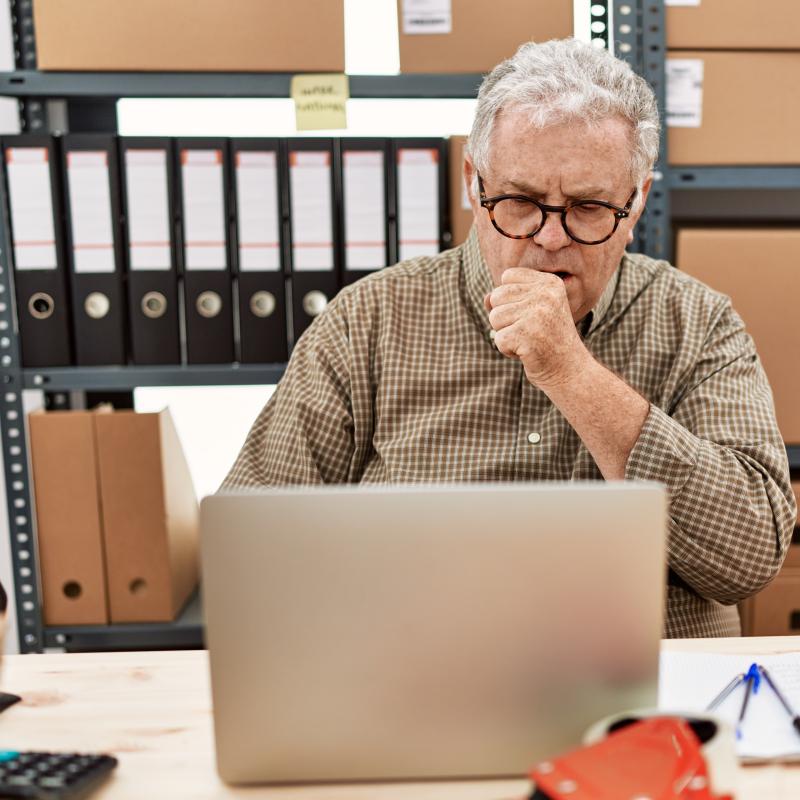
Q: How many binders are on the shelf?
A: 8